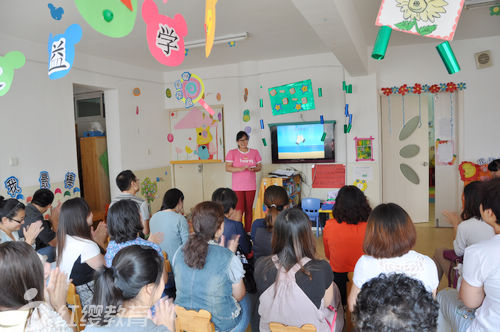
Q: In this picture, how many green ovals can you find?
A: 3